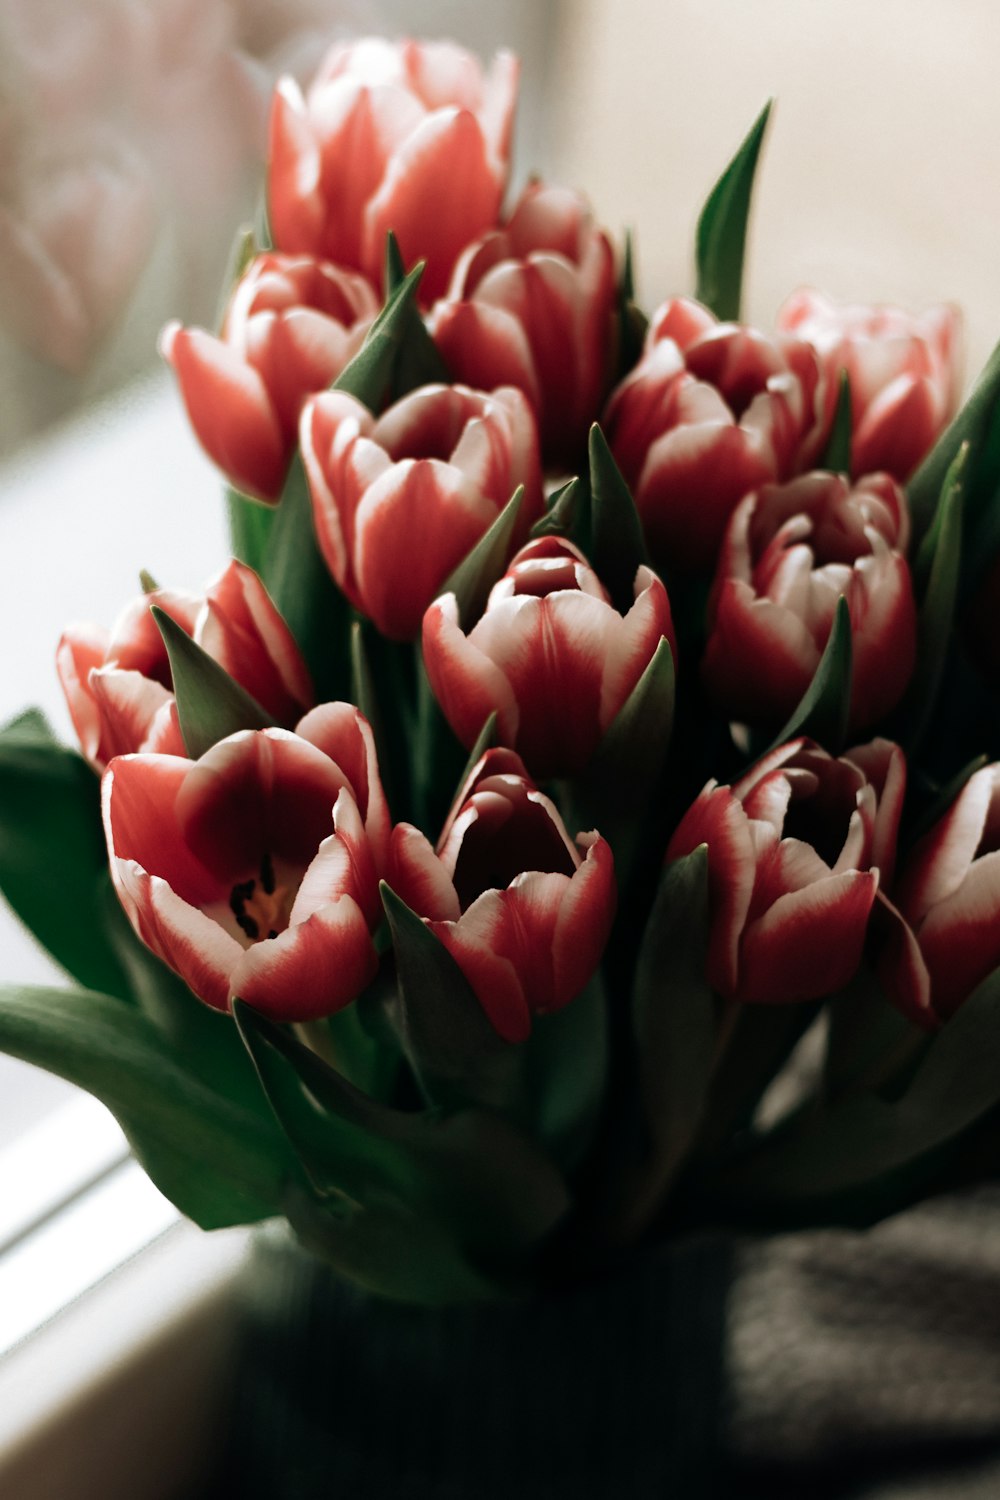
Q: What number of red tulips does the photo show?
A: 13